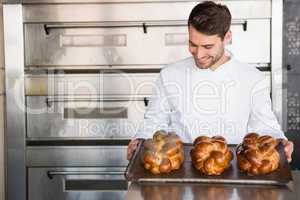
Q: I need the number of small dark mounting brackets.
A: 6